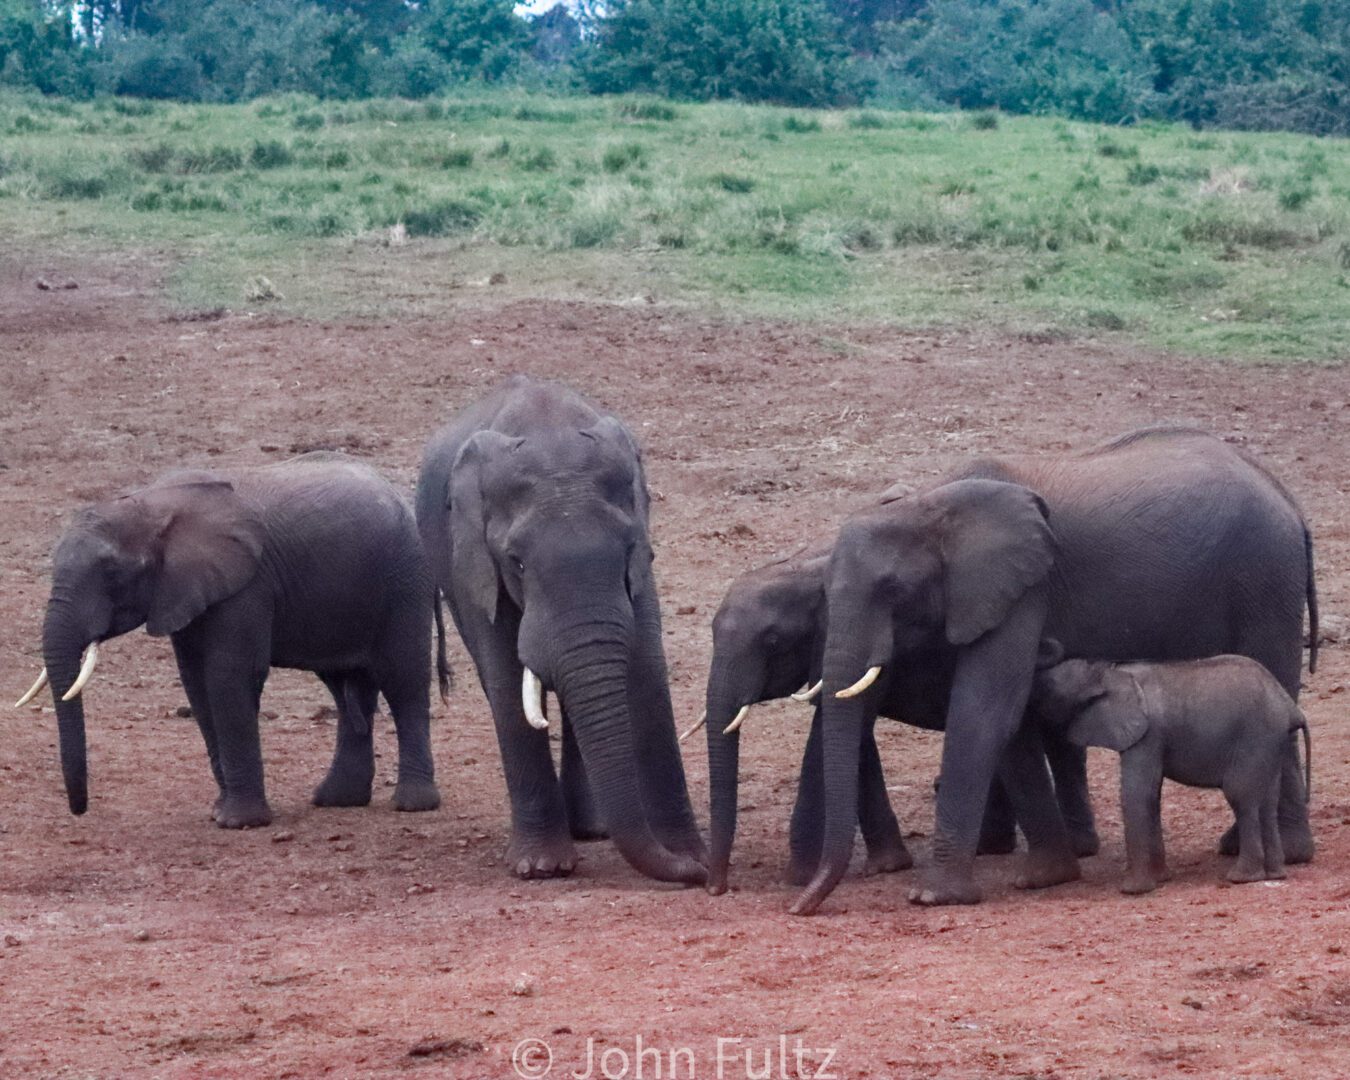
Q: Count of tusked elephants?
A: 4